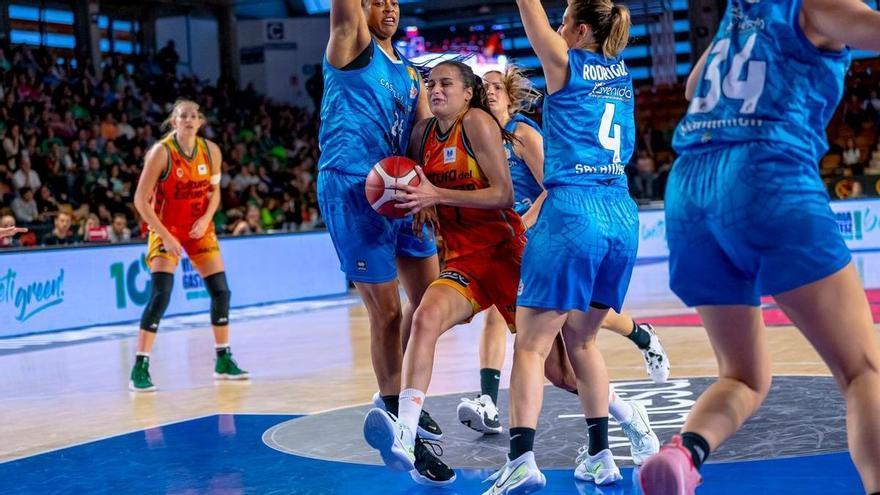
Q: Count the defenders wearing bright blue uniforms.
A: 4